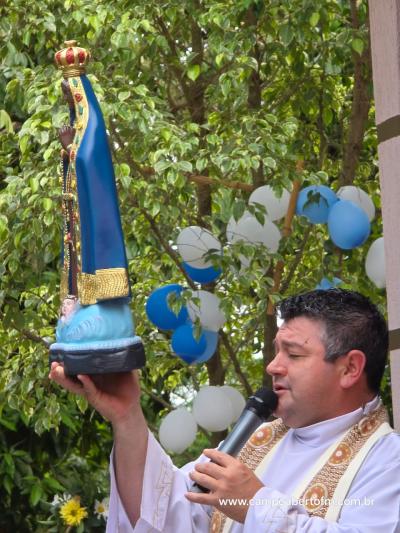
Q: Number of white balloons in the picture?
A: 11